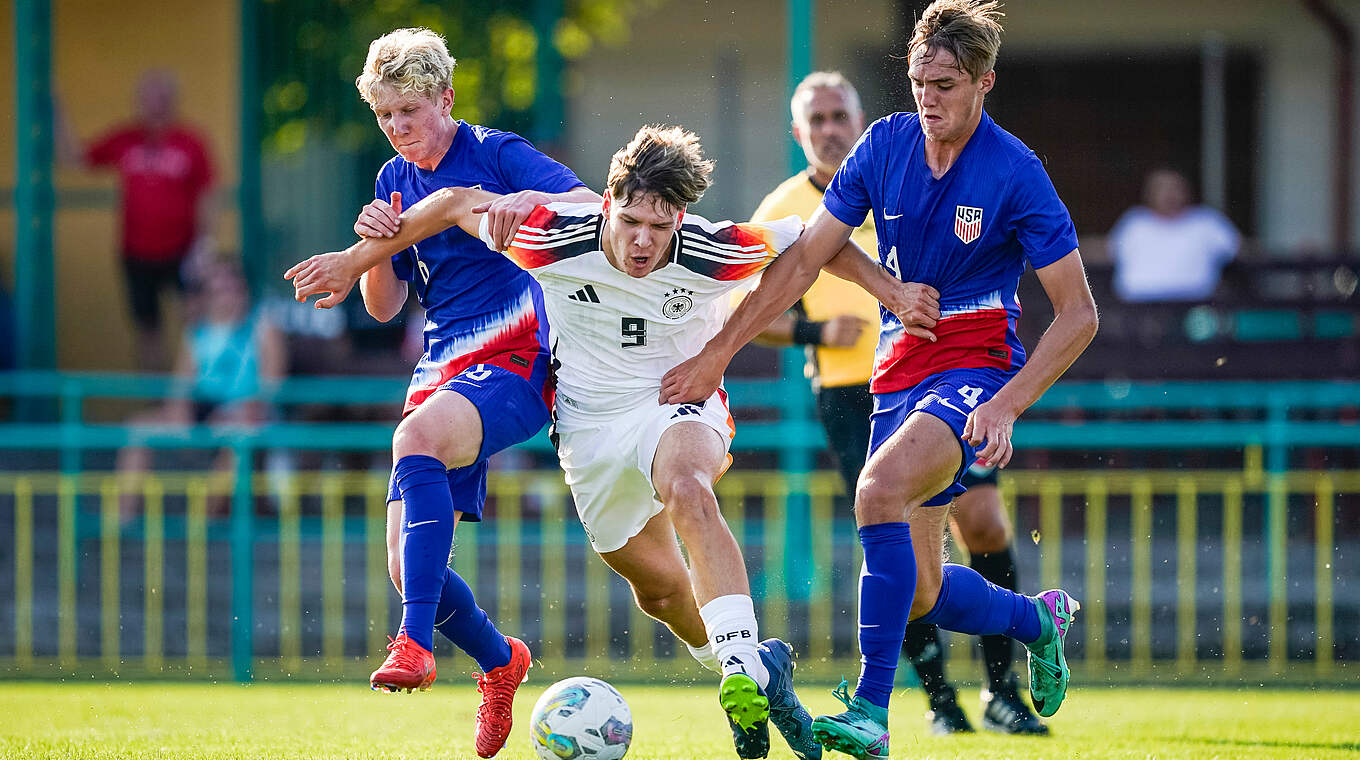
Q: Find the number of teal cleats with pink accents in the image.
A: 2